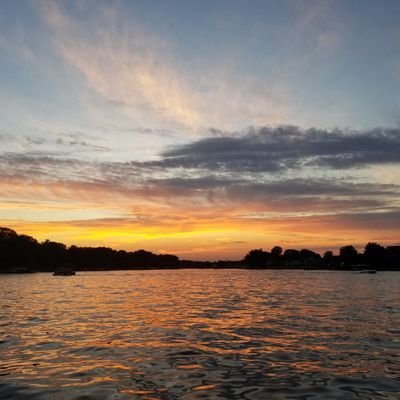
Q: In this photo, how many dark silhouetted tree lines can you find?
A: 2